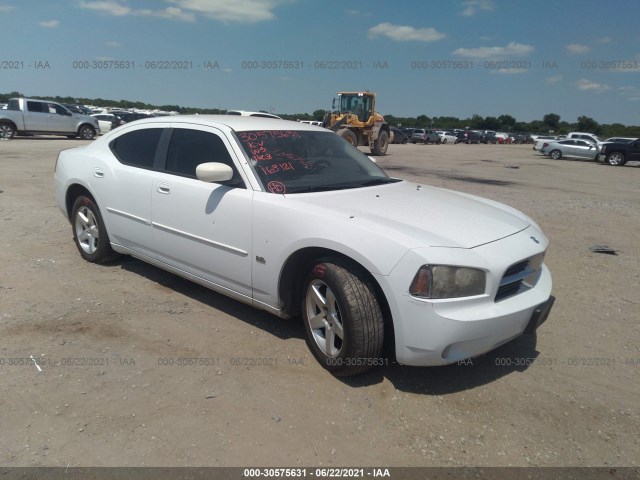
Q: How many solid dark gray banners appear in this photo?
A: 1